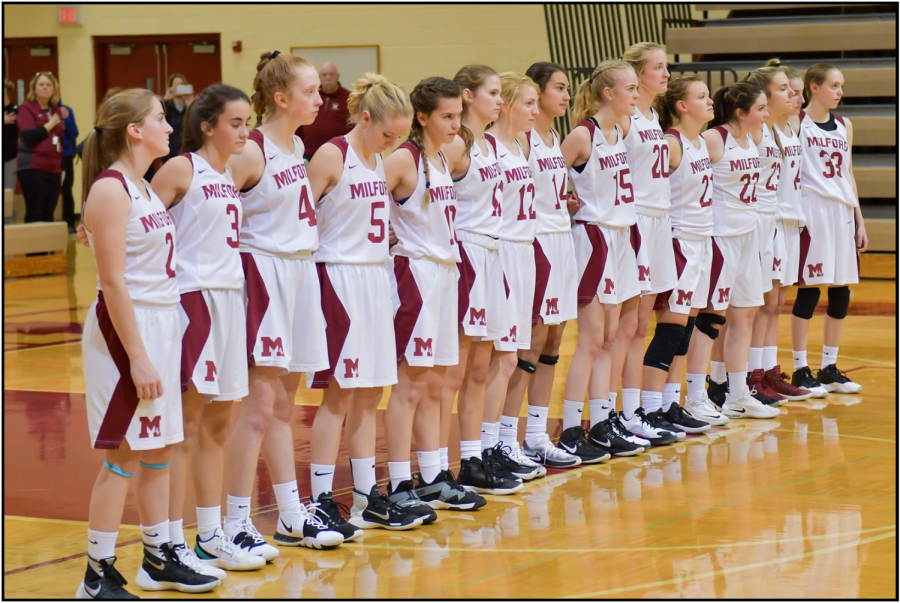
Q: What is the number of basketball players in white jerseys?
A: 15